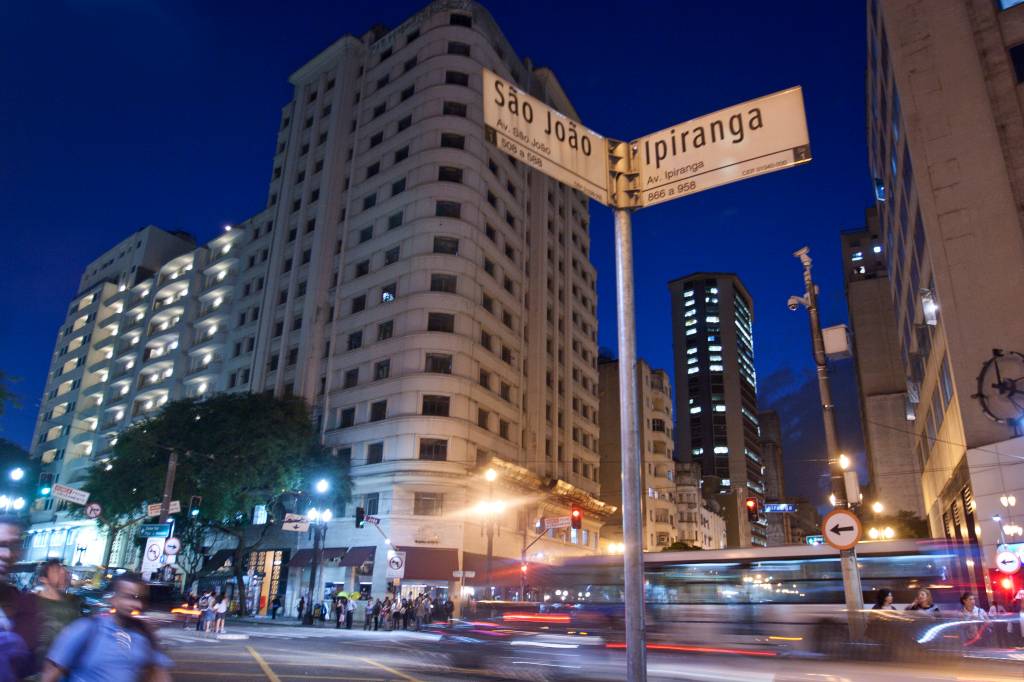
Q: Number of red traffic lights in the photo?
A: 4